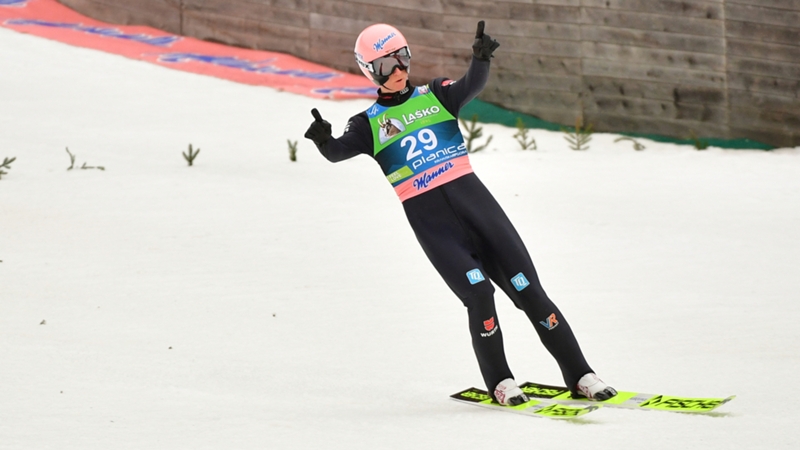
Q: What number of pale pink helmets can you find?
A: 1